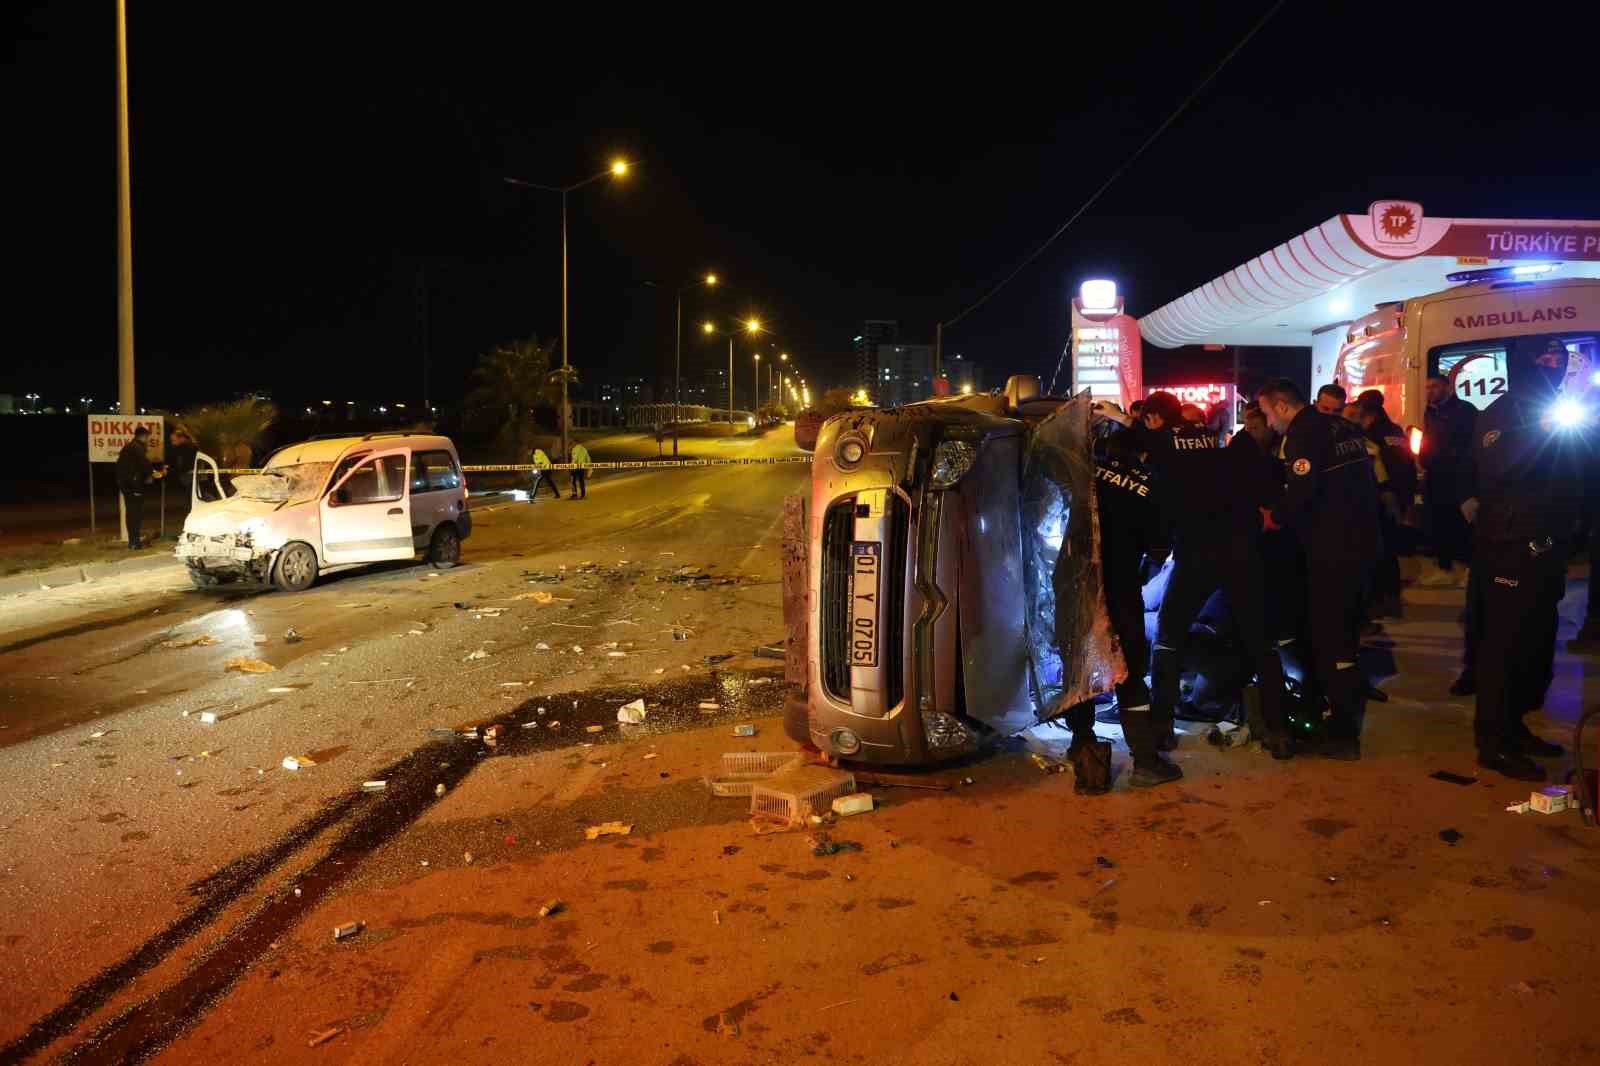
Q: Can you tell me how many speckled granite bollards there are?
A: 0